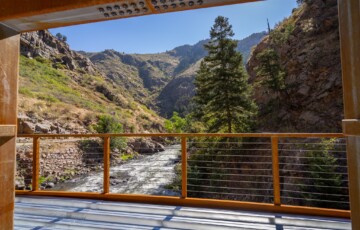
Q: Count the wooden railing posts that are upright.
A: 4